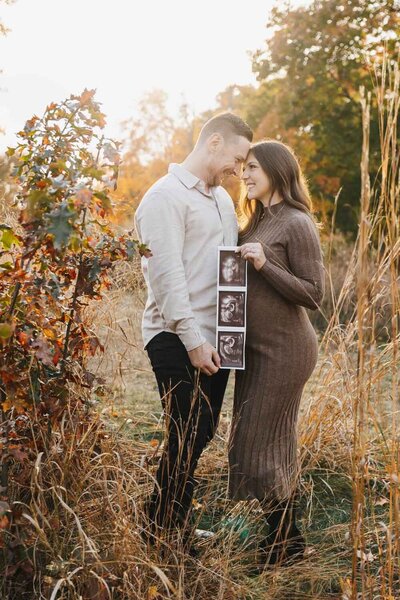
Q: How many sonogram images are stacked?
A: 3